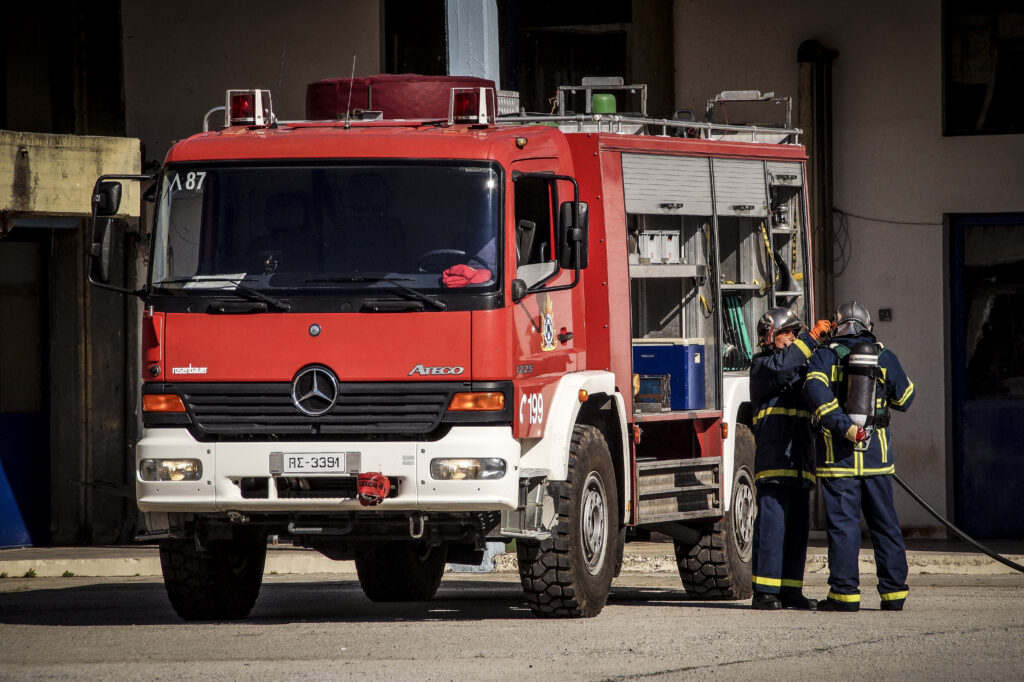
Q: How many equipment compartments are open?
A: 3